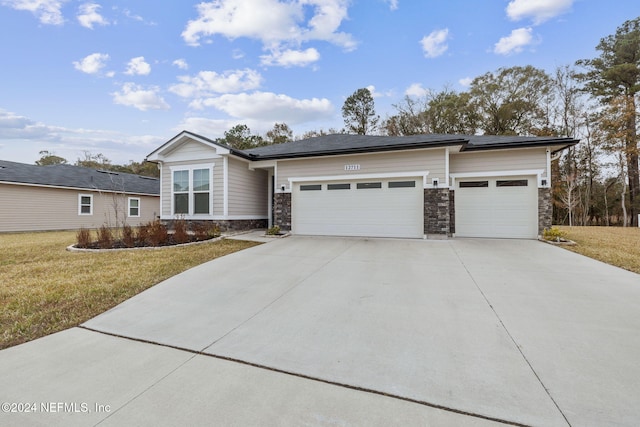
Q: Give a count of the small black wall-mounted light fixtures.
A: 3